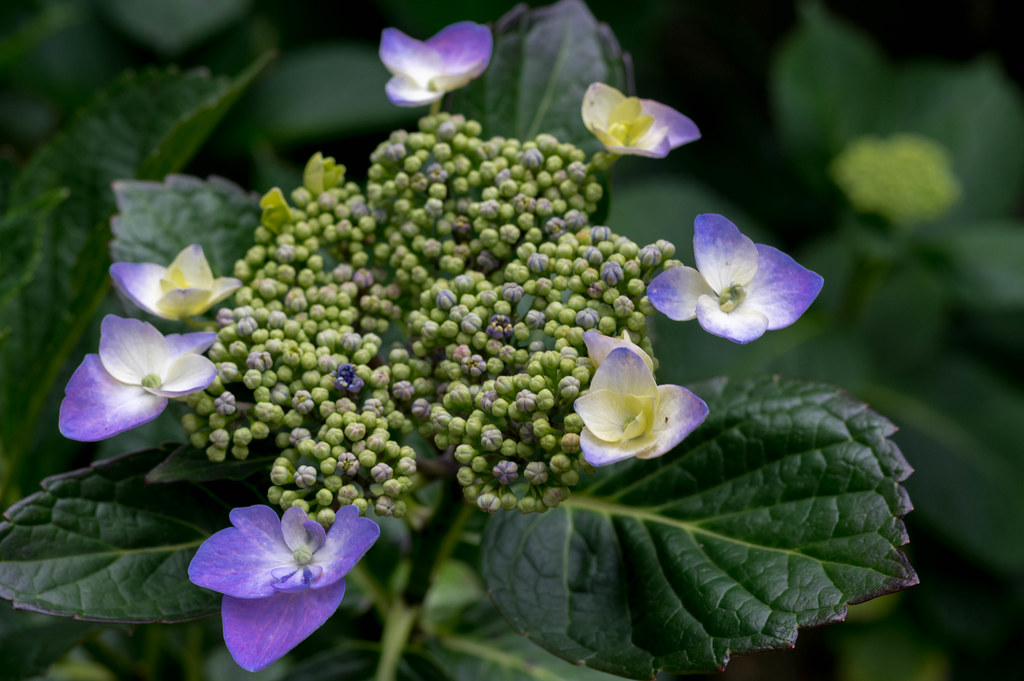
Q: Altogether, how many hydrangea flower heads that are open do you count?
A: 7